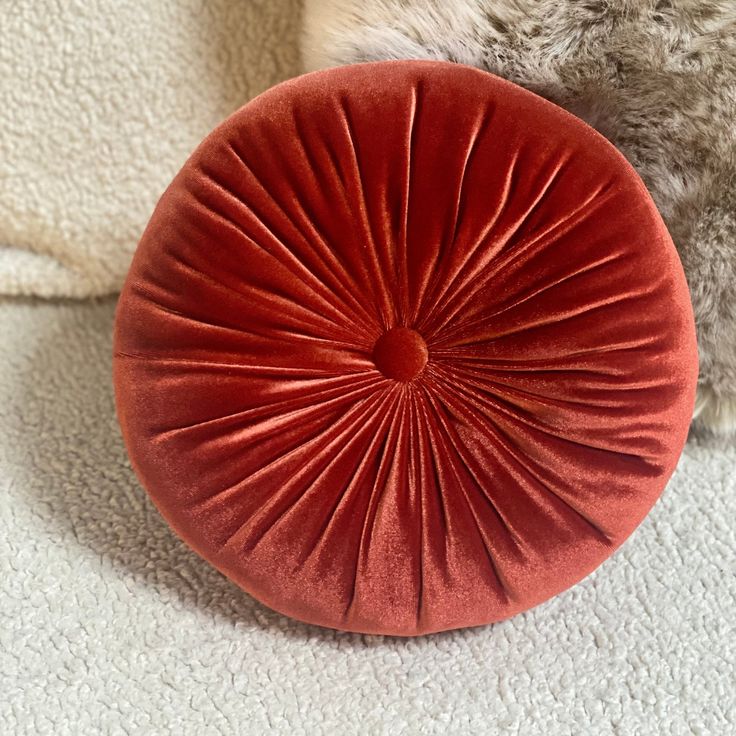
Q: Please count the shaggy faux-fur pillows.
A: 1